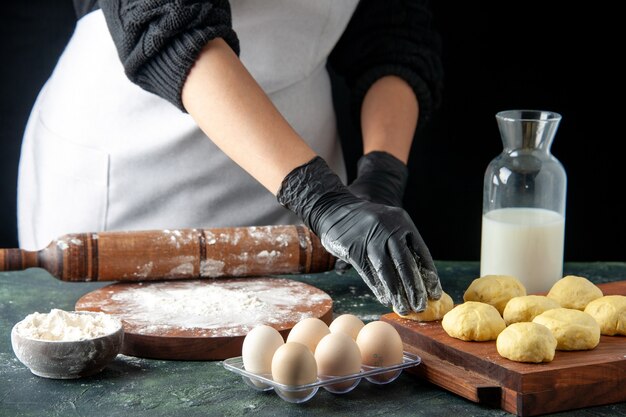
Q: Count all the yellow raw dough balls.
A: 8